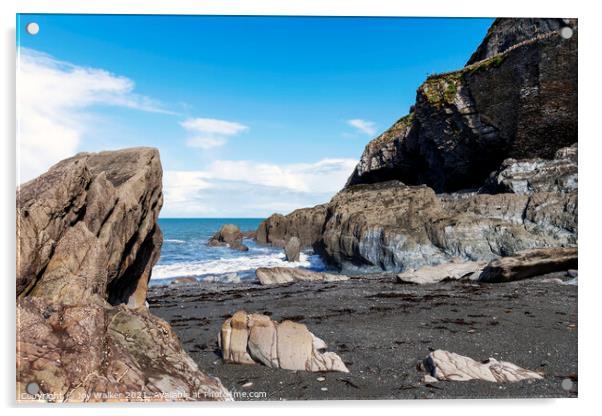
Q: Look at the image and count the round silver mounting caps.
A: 4